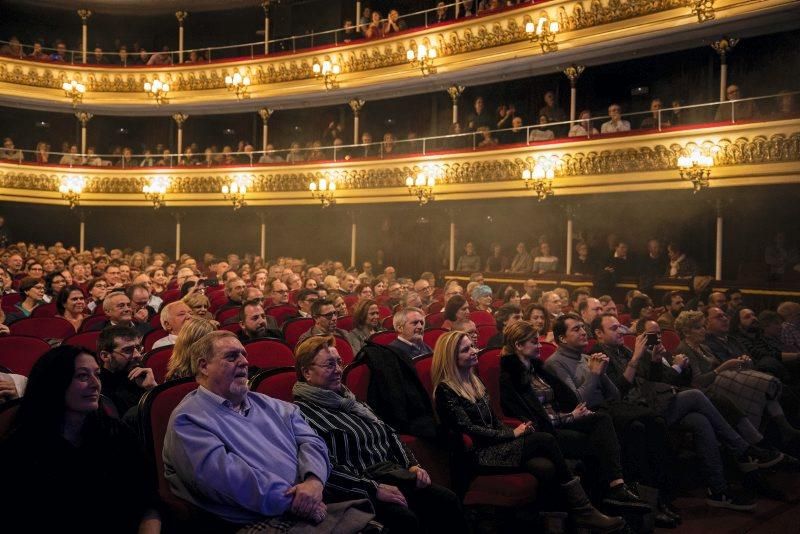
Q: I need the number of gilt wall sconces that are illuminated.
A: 13